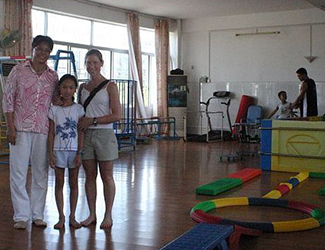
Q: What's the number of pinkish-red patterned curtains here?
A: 3